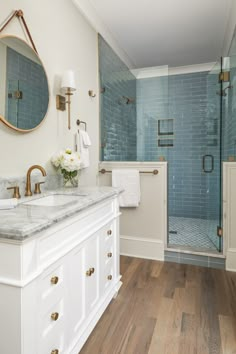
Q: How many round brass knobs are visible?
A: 8